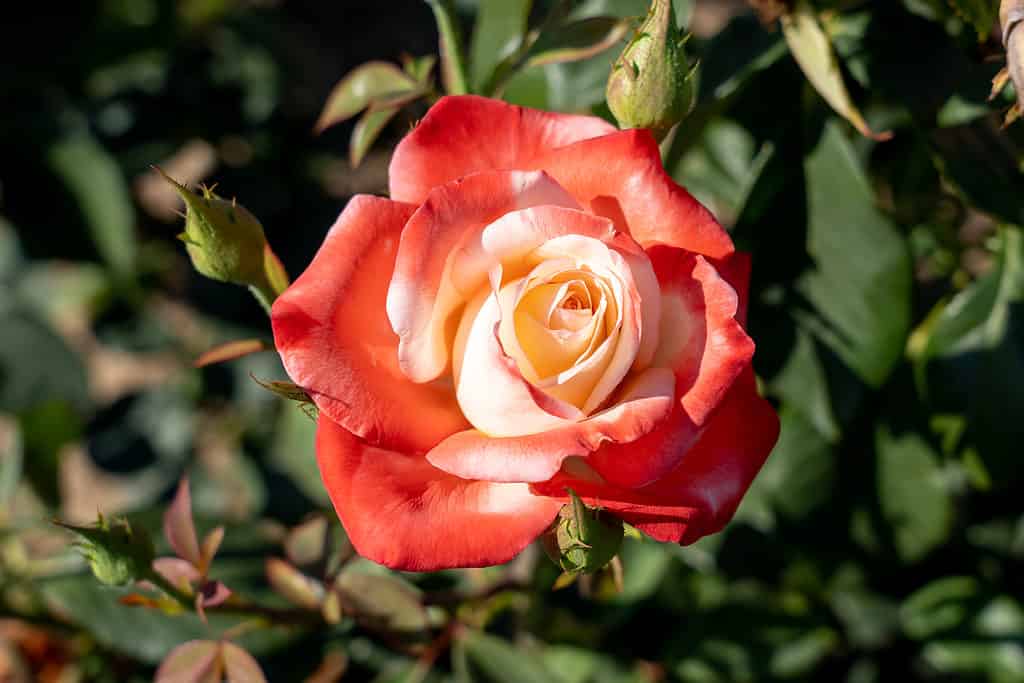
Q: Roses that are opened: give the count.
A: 1